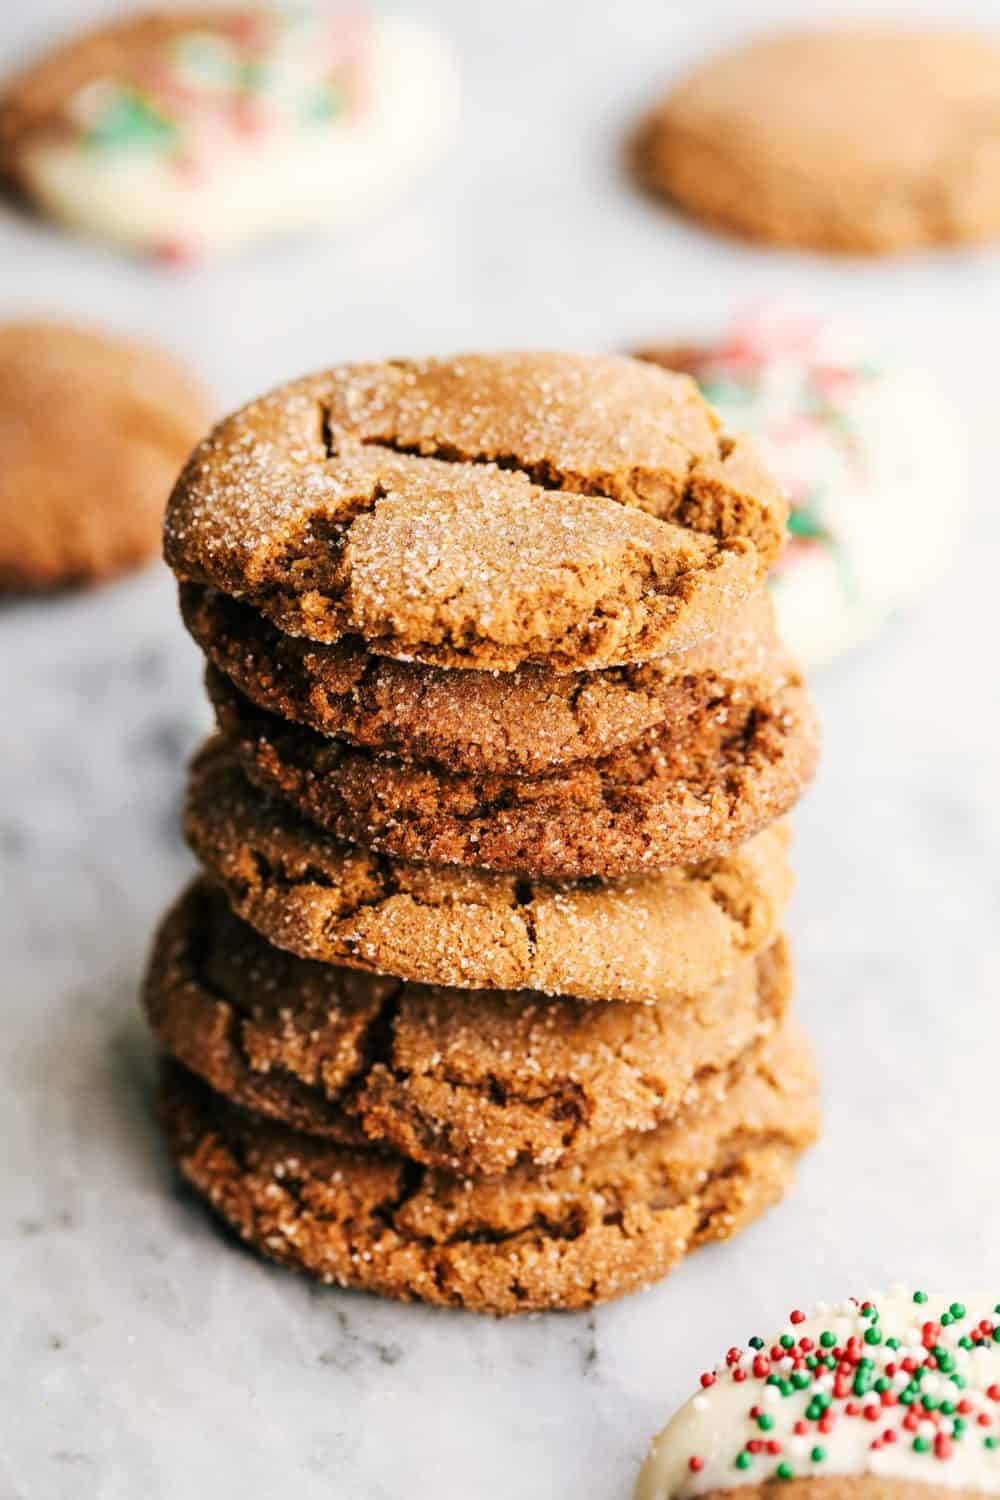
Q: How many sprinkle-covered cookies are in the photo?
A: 3